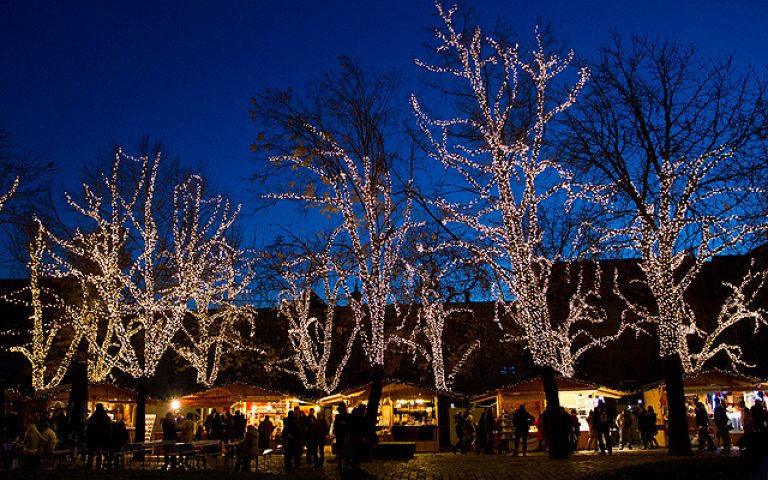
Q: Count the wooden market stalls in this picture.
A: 5